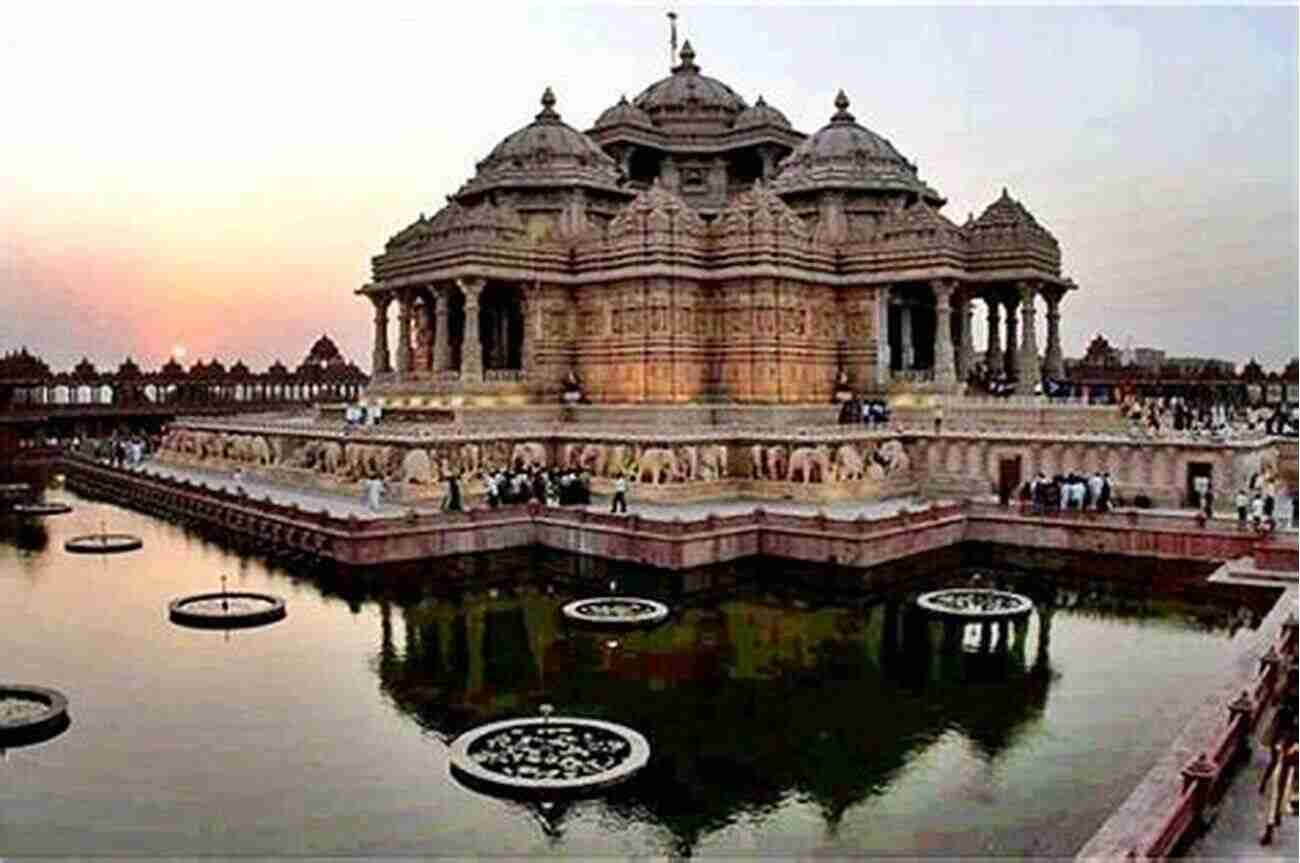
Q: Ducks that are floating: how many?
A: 0